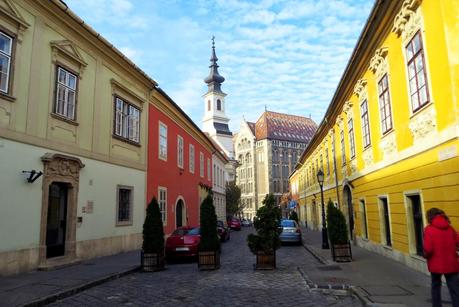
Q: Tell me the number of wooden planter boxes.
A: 4